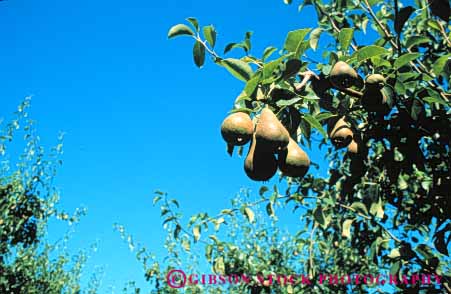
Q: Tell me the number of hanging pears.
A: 8